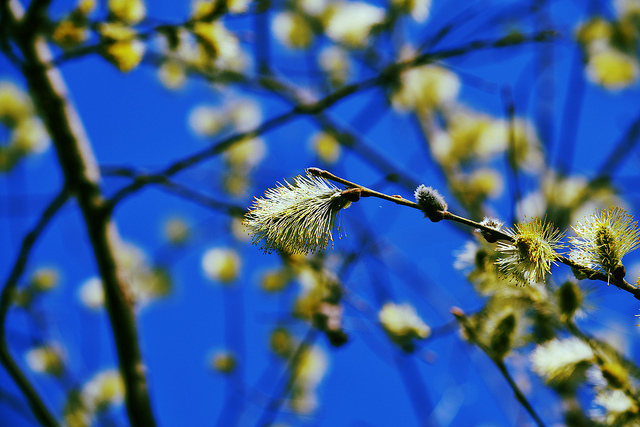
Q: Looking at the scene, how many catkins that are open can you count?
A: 3